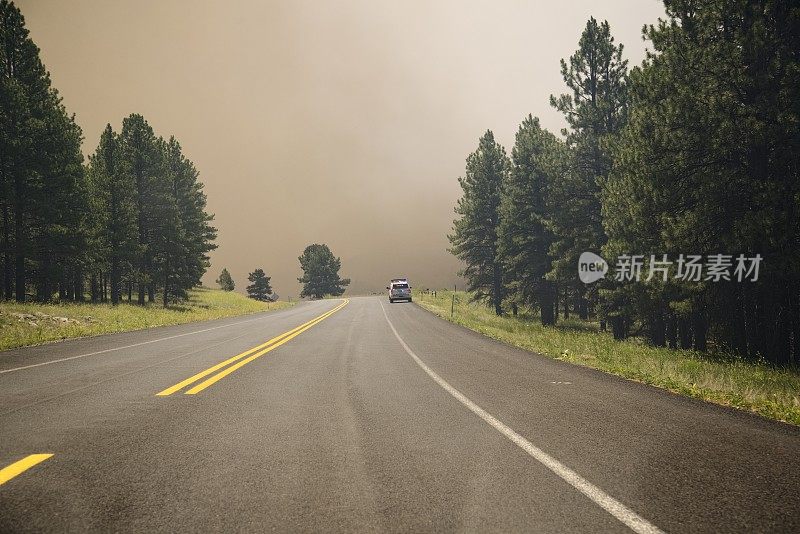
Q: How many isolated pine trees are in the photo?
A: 3